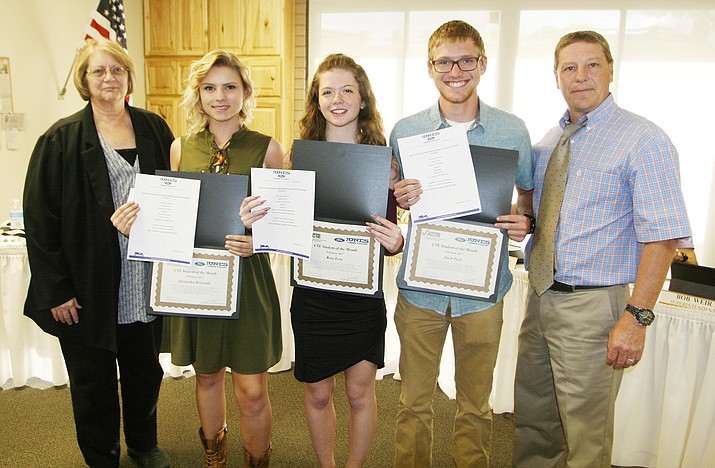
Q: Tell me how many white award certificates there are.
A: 3